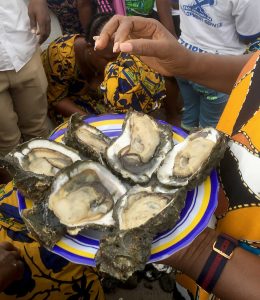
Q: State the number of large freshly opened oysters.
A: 6